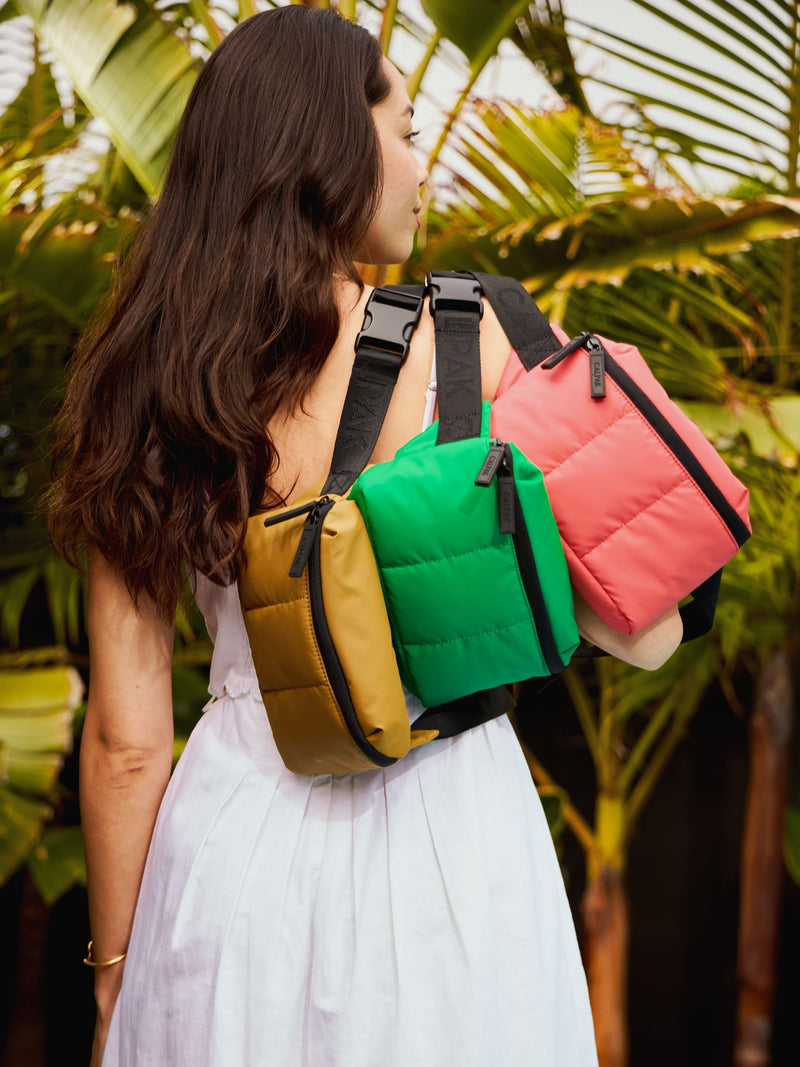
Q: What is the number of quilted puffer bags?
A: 3